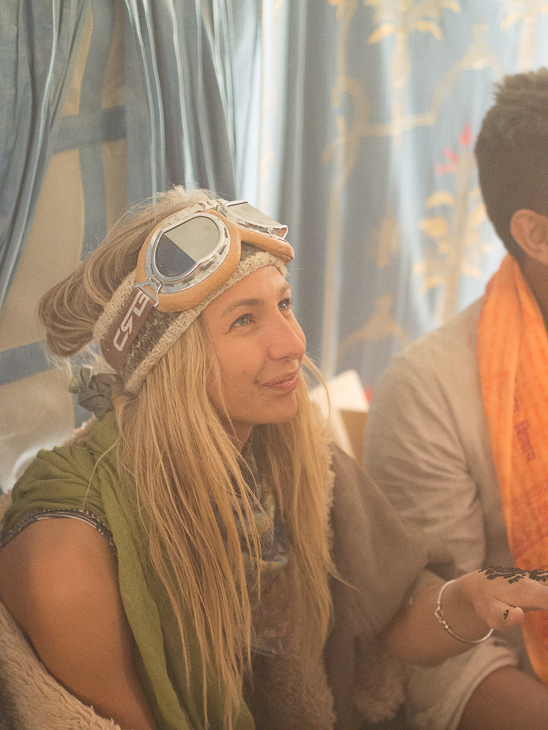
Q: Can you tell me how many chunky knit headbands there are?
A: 1